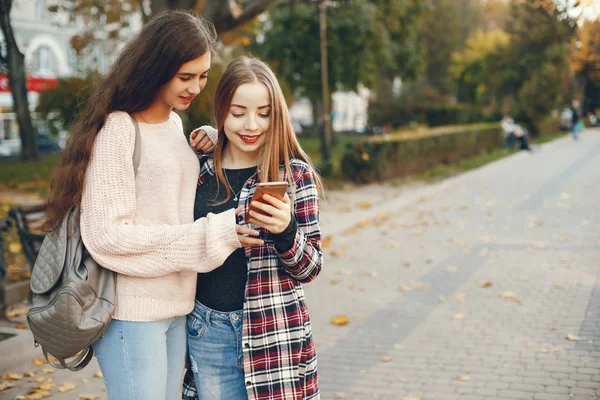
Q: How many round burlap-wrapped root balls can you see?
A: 0